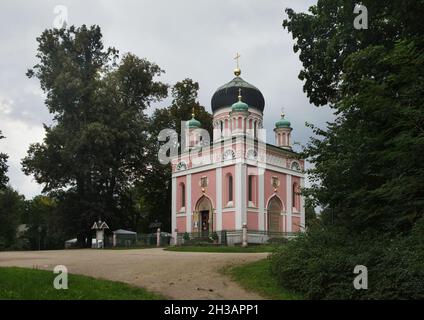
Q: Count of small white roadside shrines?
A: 1